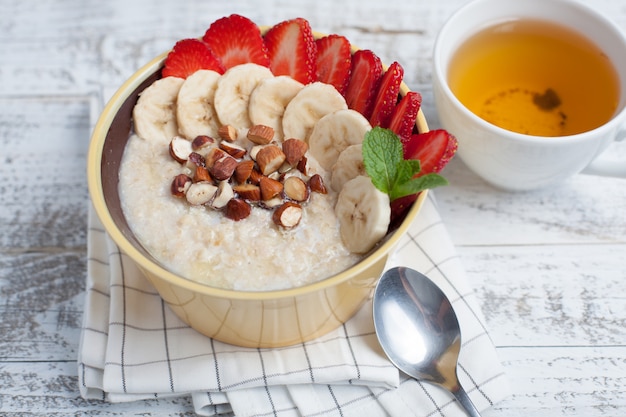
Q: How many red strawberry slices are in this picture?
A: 8